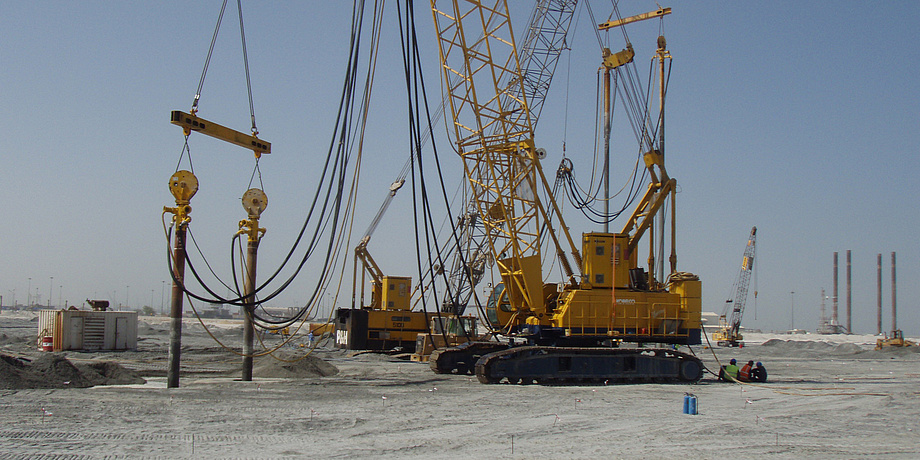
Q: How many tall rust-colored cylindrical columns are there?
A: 4